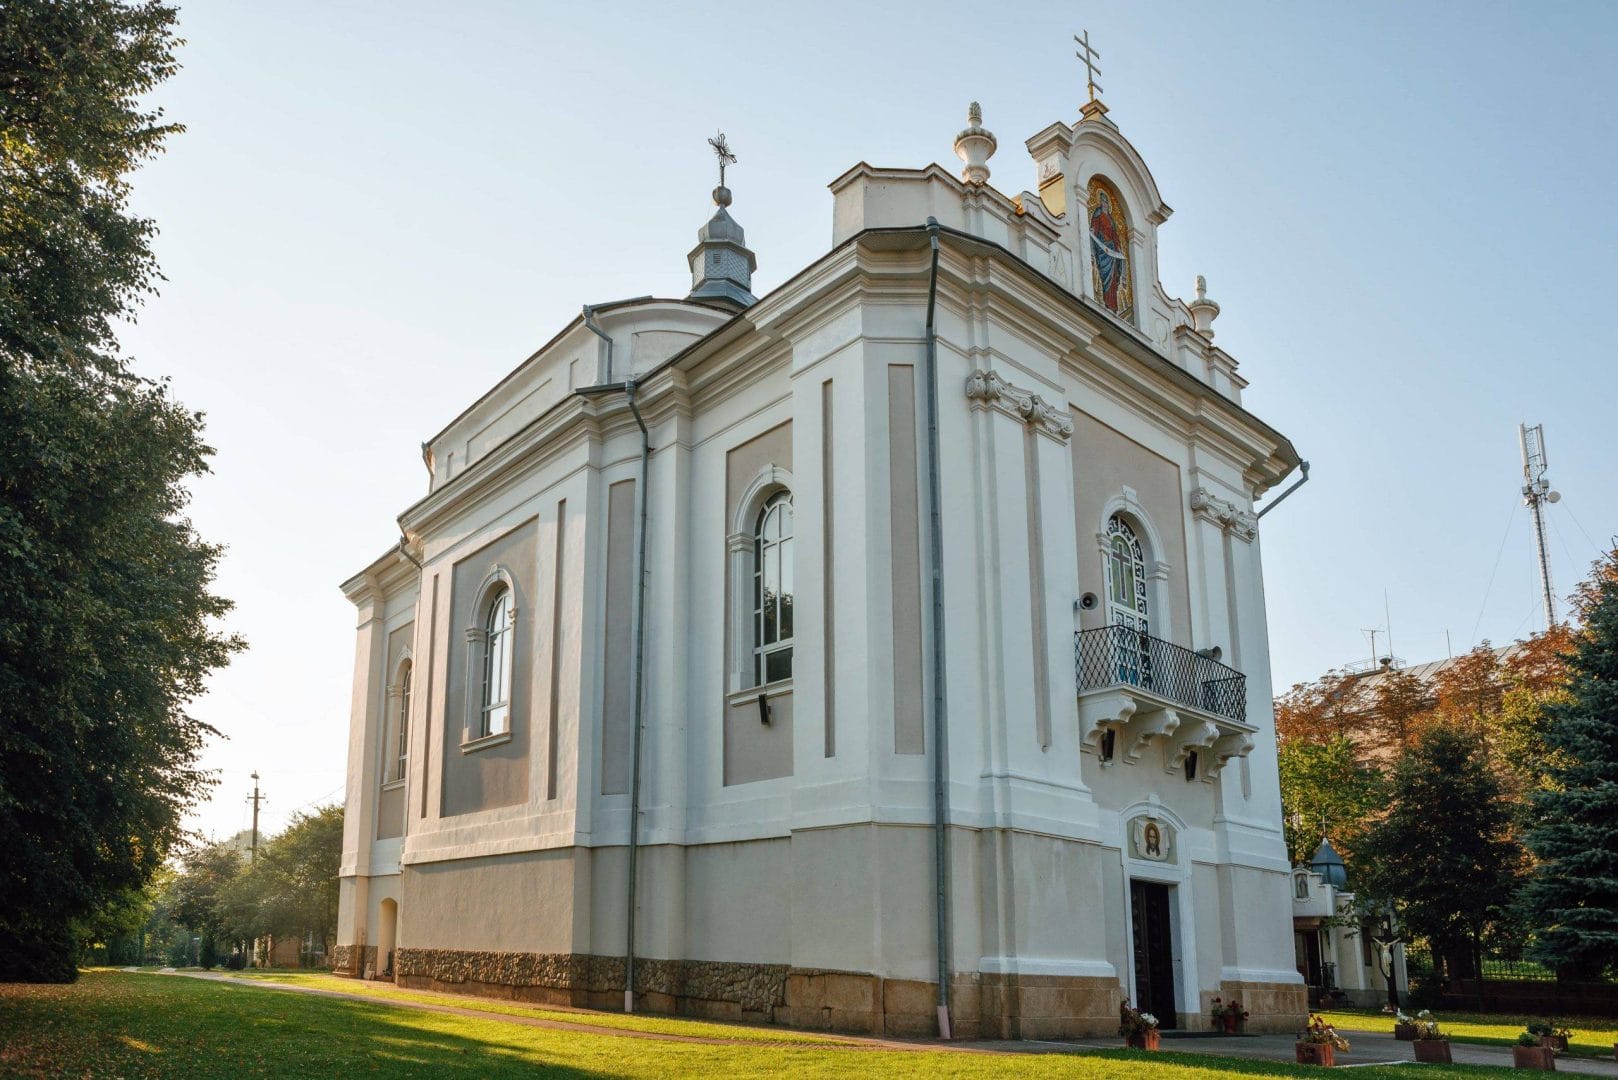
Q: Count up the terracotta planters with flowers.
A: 7